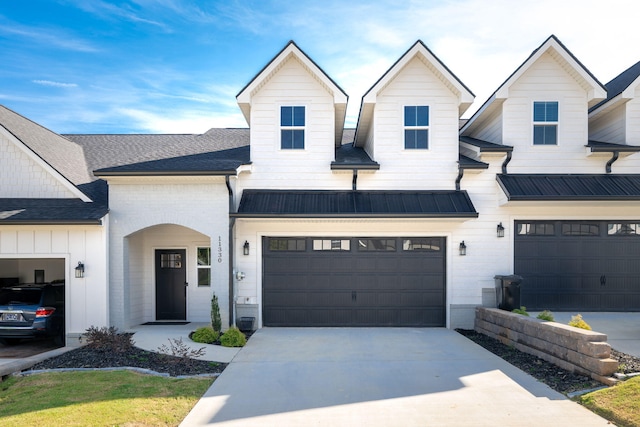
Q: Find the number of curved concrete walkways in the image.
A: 1